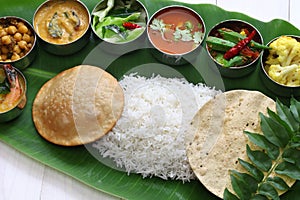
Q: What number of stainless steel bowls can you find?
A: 7